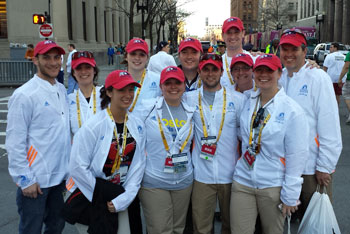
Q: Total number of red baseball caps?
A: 11